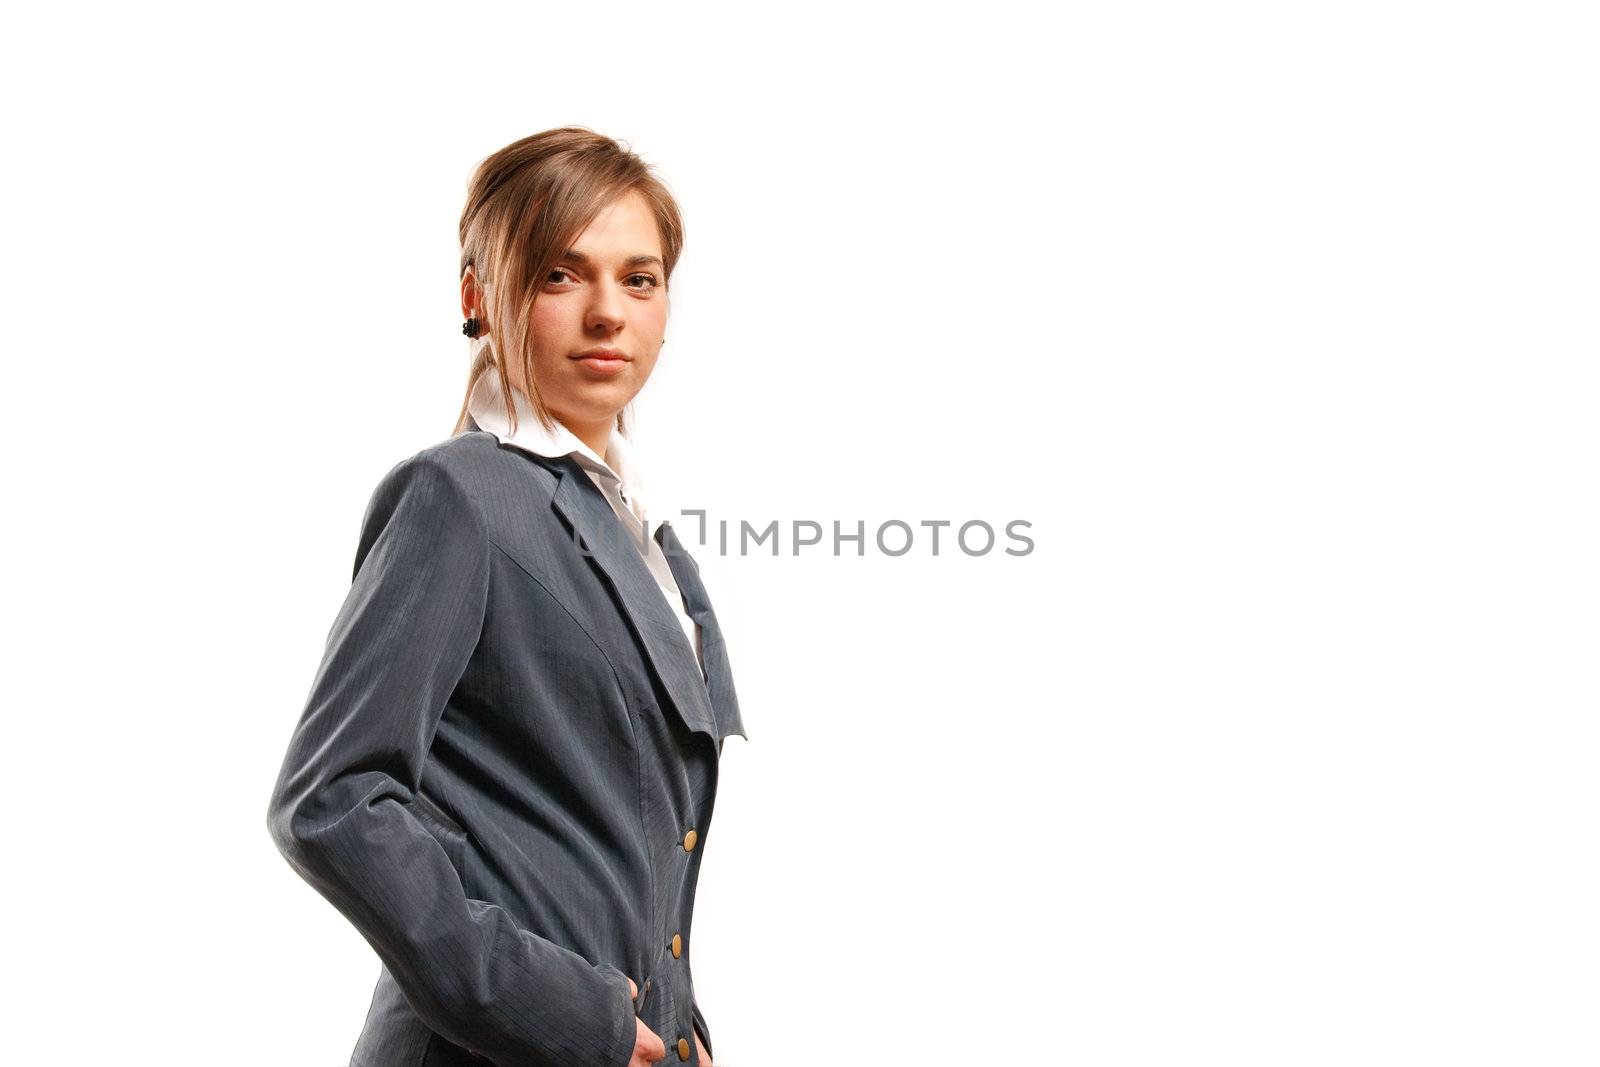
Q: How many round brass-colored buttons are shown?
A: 3